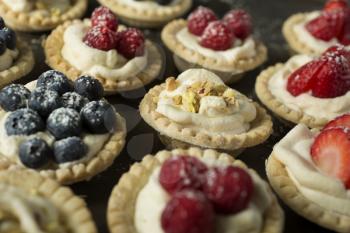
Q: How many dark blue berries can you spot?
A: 13